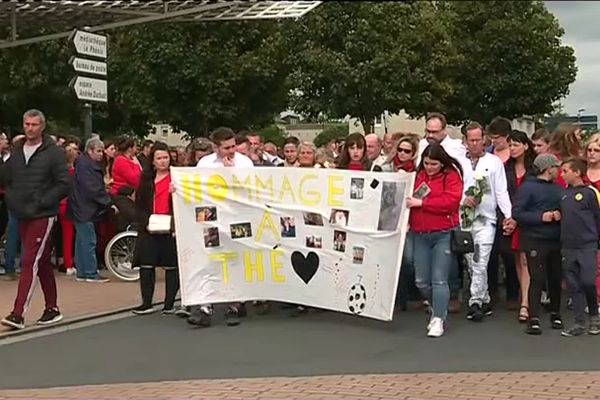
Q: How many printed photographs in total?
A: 12